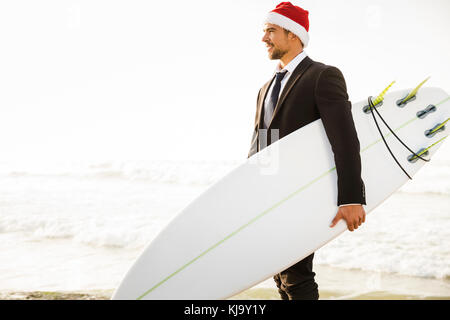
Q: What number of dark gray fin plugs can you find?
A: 5